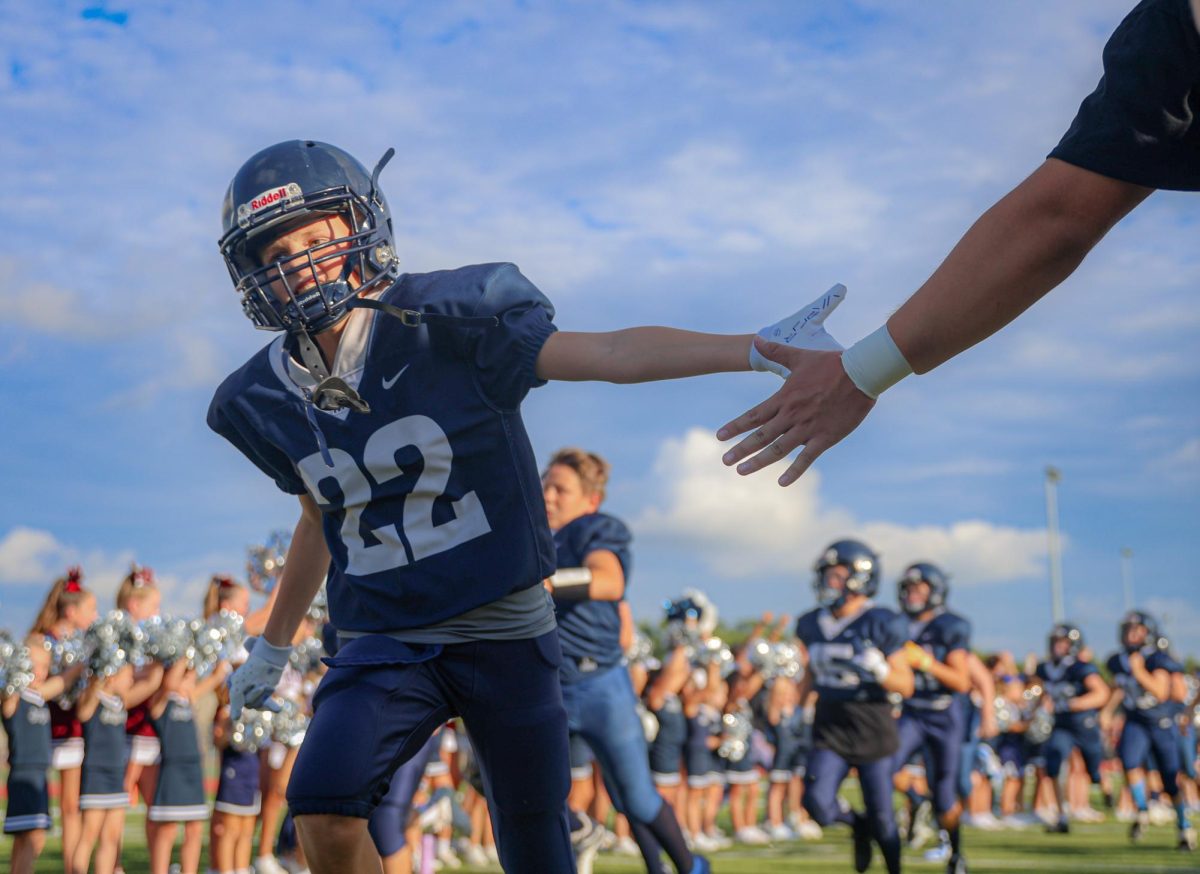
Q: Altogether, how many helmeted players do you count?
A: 5